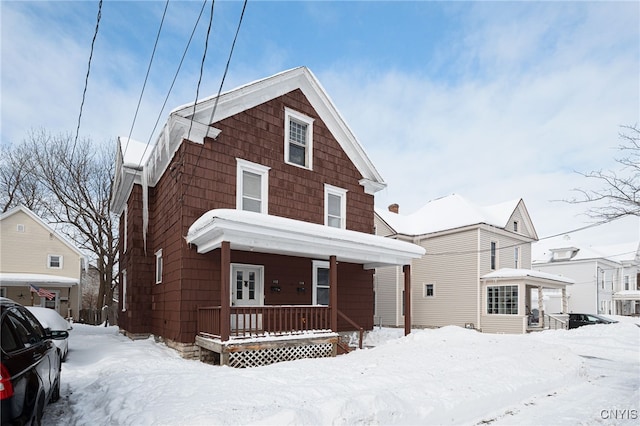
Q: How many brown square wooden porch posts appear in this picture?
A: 3